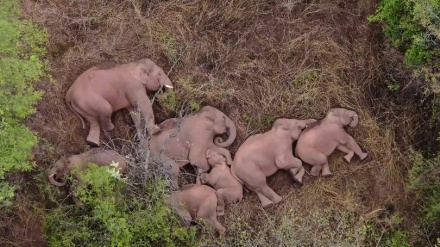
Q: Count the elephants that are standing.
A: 0